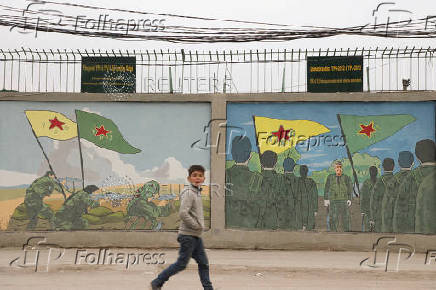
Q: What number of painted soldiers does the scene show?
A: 12